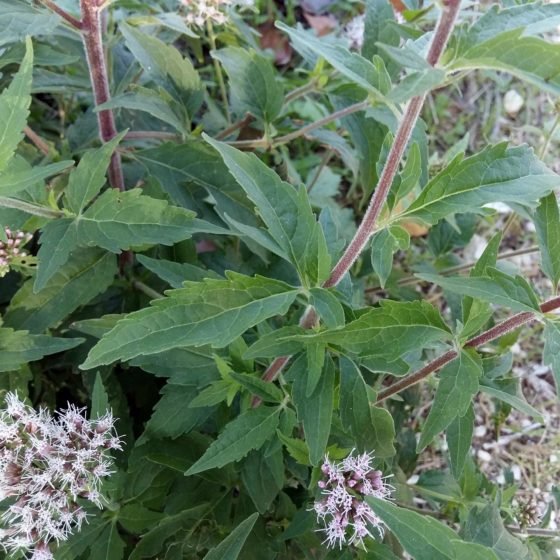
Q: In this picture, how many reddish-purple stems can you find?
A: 3